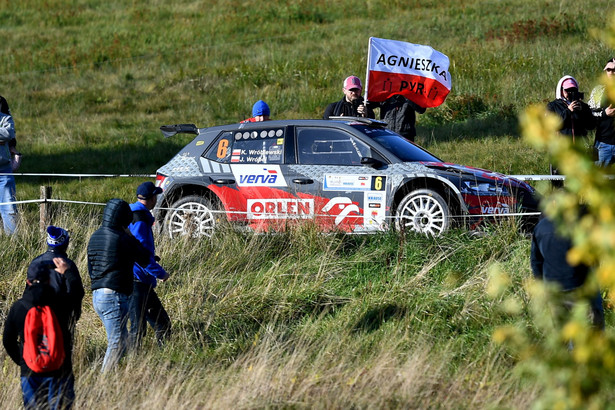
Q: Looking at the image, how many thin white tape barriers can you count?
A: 2